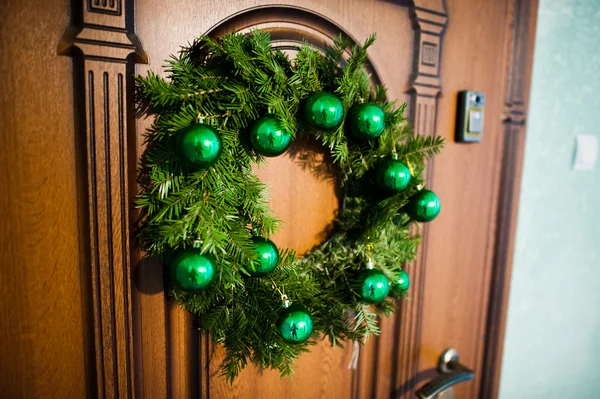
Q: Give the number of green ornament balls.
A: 11